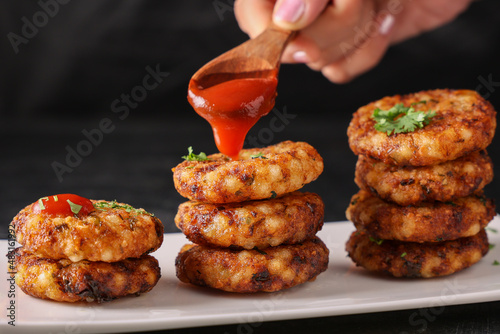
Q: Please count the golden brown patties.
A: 9